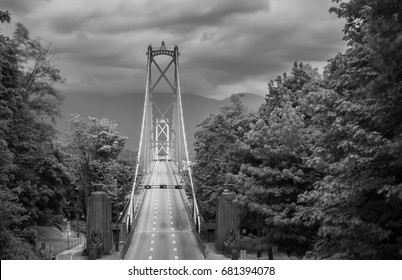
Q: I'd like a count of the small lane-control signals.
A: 3